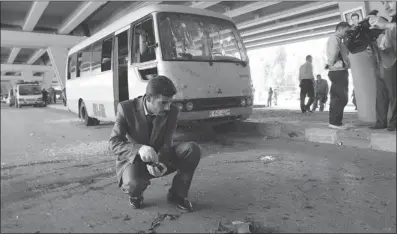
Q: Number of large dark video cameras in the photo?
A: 1